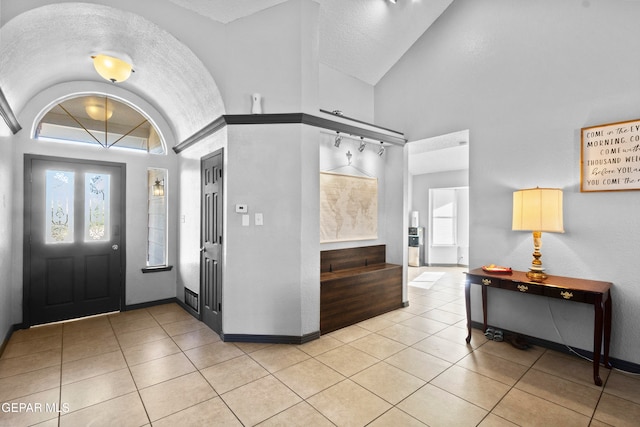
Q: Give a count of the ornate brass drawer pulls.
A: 3